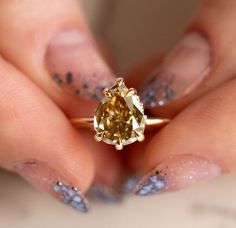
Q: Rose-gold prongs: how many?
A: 6